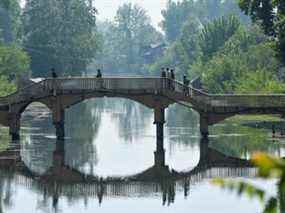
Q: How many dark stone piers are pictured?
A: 4